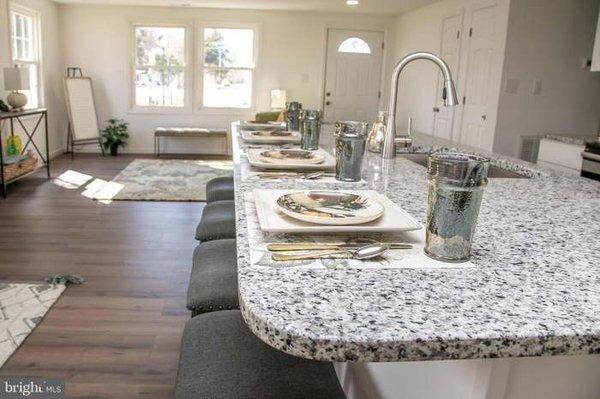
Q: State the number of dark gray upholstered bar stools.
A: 4